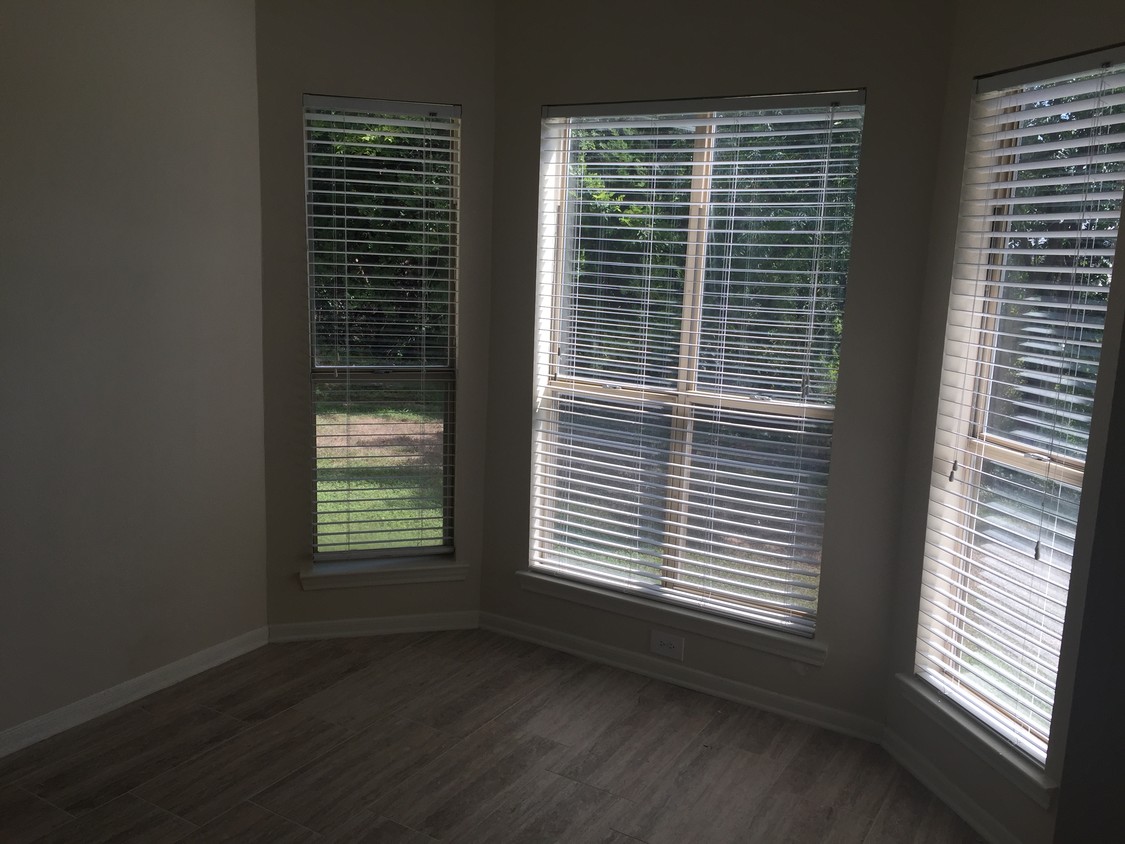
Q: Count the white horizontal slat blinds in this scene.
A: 3